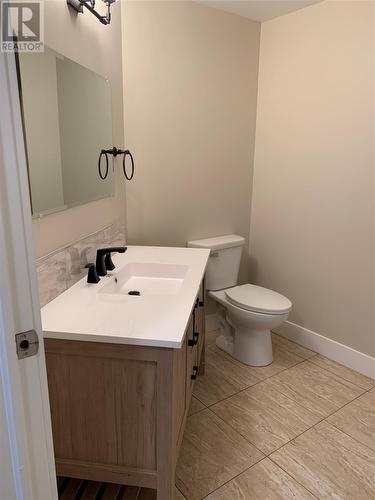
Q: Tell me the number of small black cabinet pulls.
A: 5